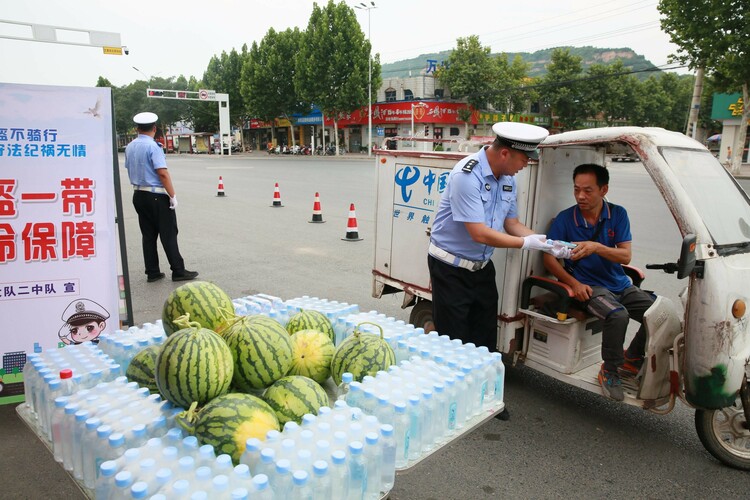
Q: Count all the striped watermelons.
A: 9